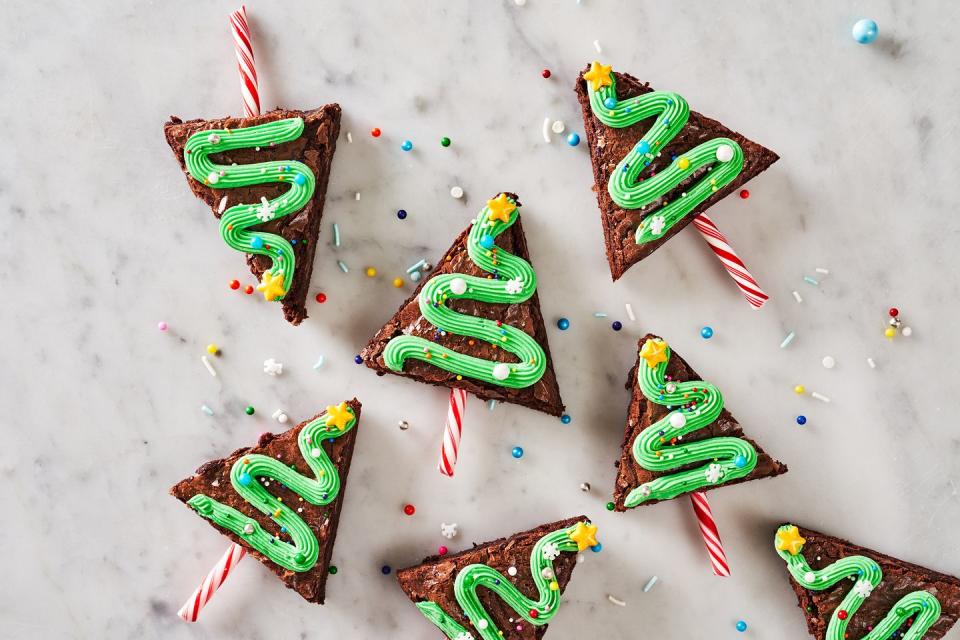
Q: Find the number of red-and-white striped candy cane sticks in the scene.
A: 5